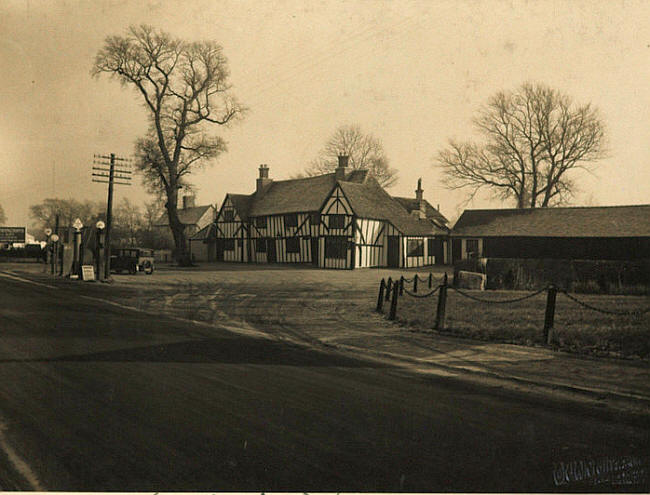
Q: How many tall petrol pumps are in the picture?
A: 4